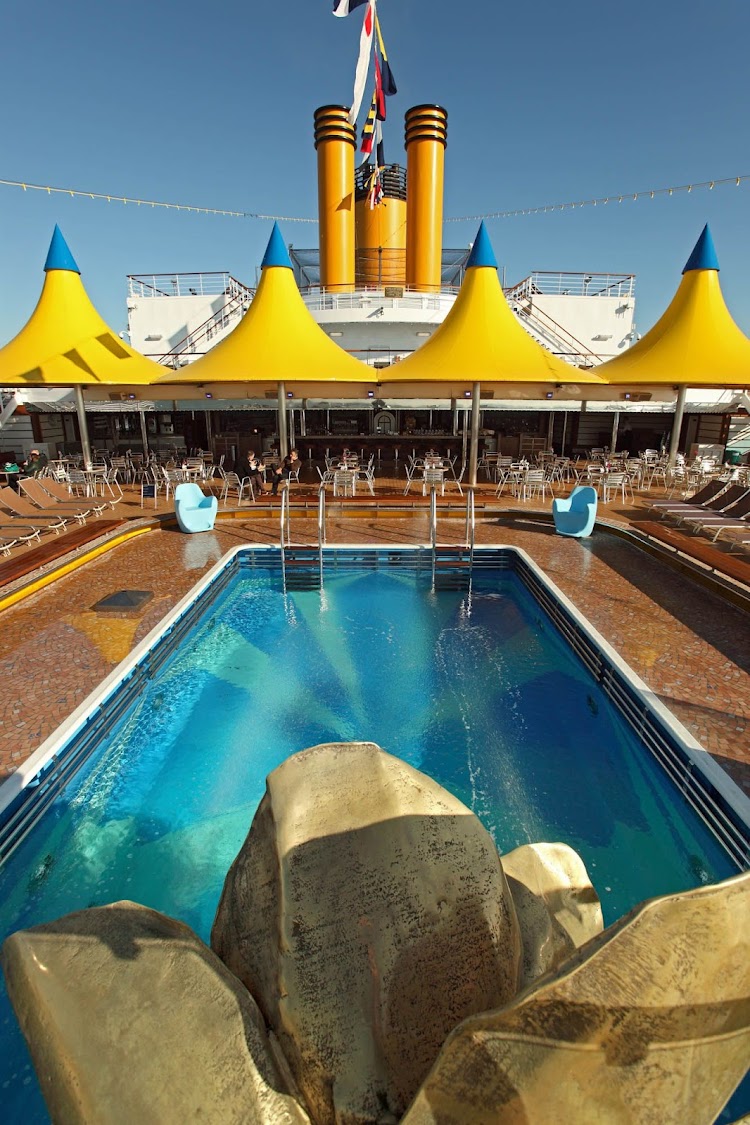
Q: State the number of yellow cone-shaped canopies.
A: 4